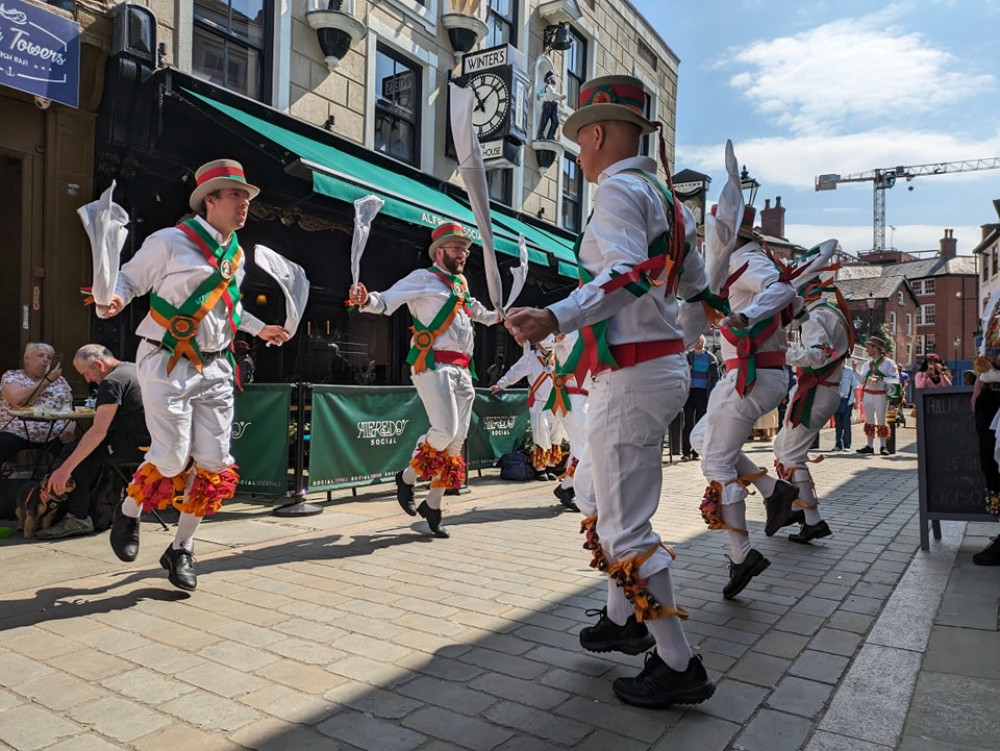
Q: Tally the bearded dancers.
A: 1